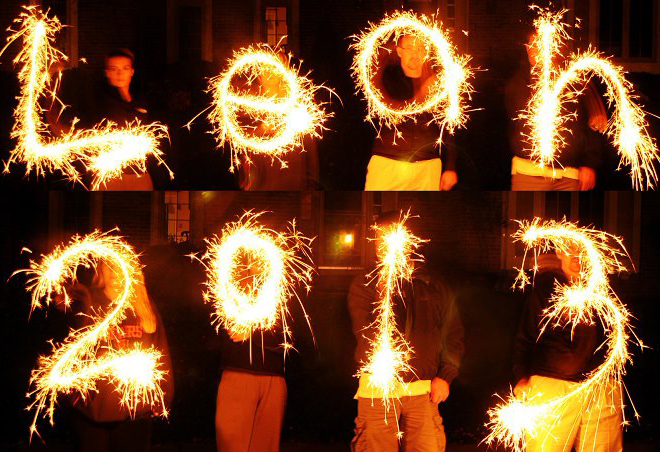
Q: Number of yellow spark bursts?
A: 8